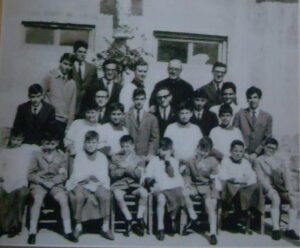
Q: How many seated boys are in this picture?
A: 8